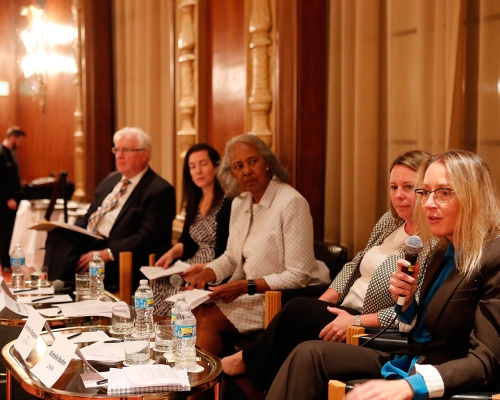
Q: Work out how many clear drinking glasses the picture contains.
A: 5